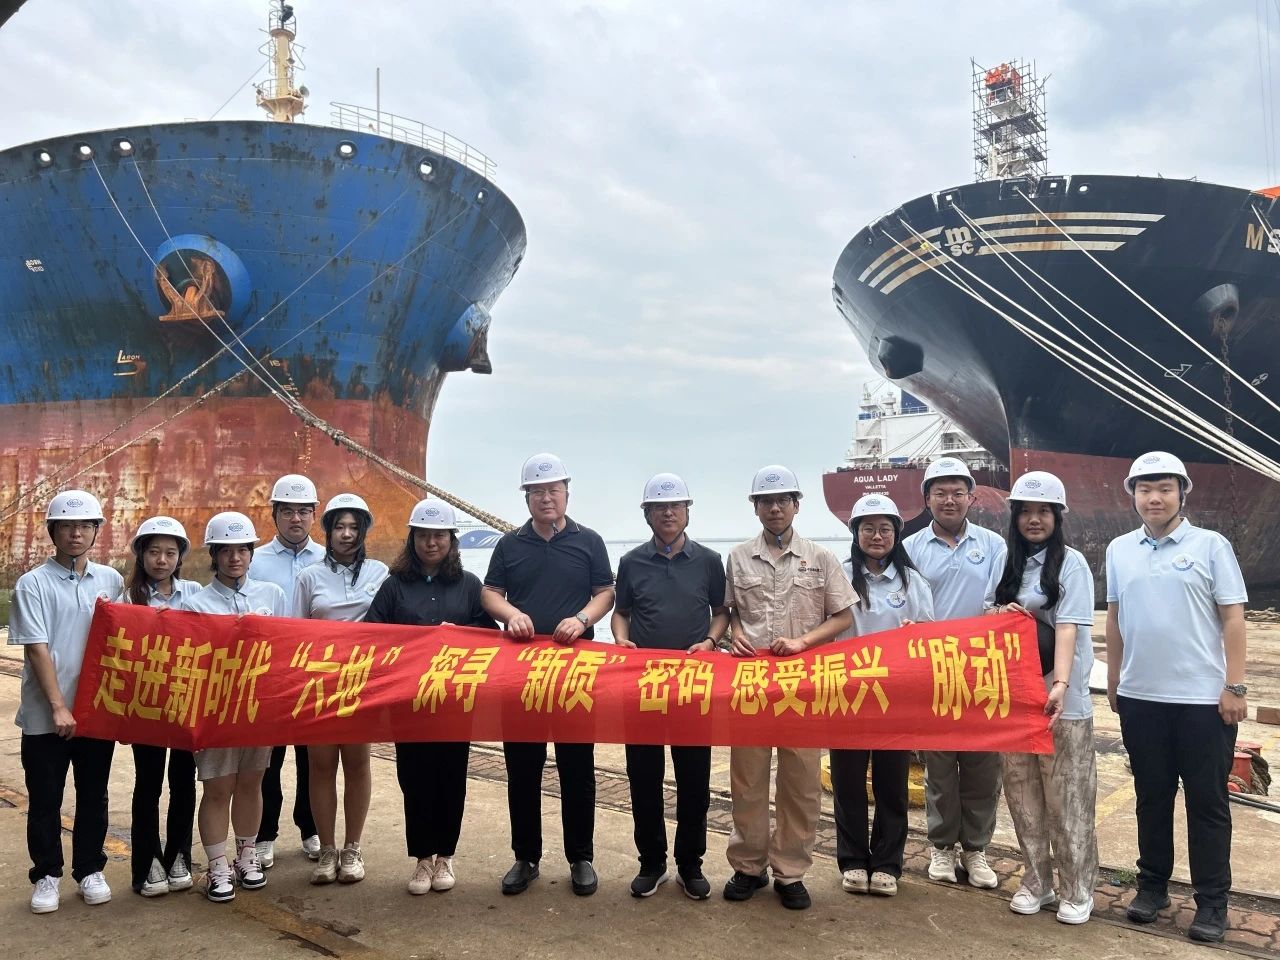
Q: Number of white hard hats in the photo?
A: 13